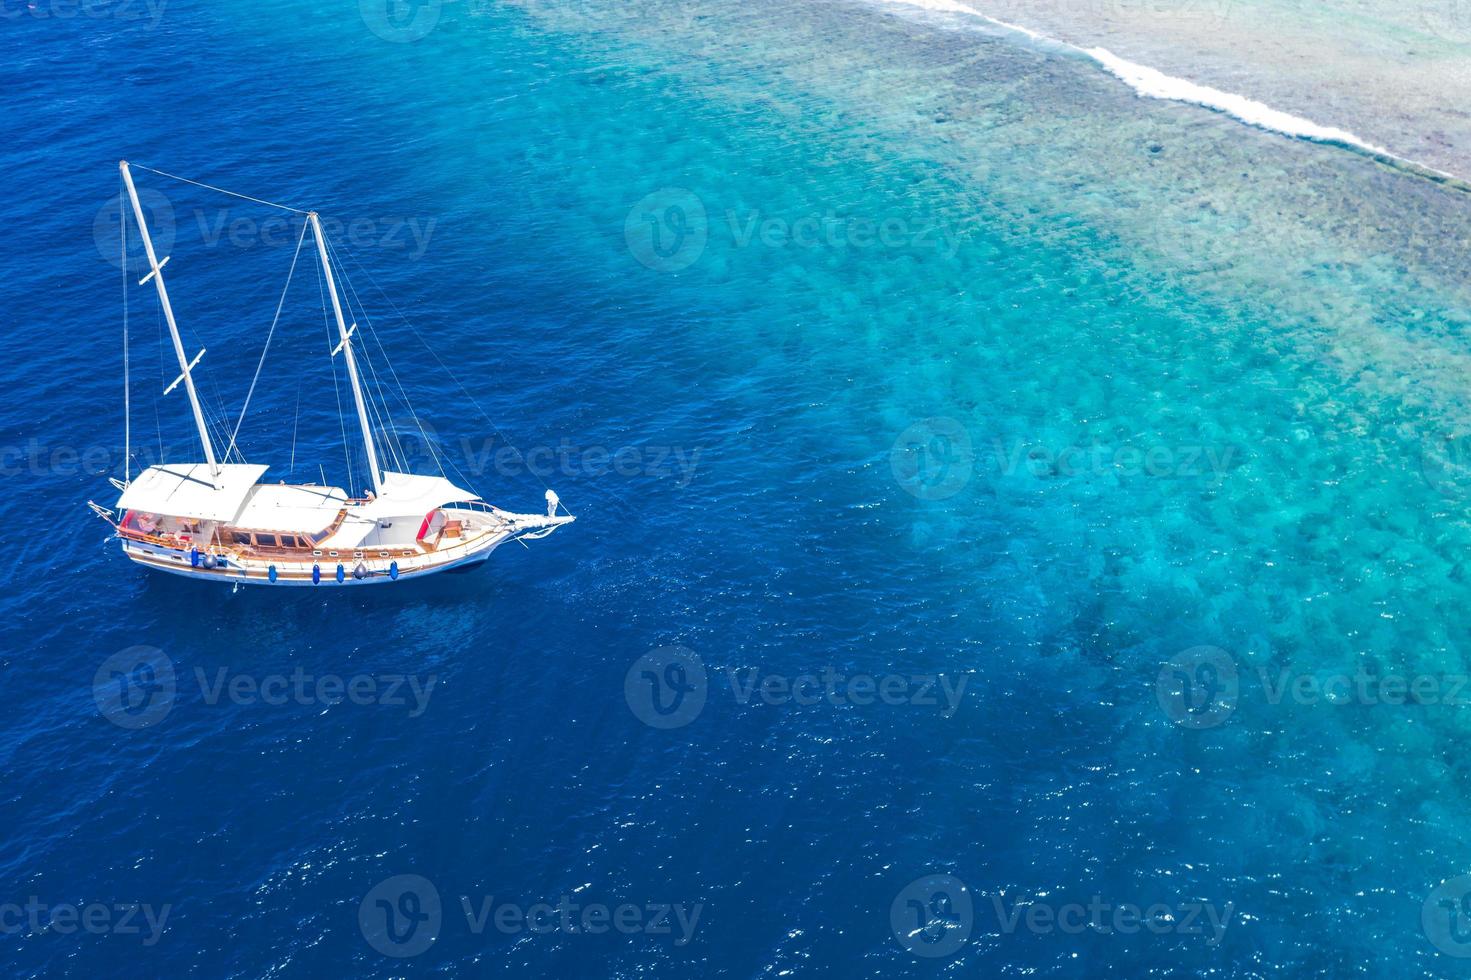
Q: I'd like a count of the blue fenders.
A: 5